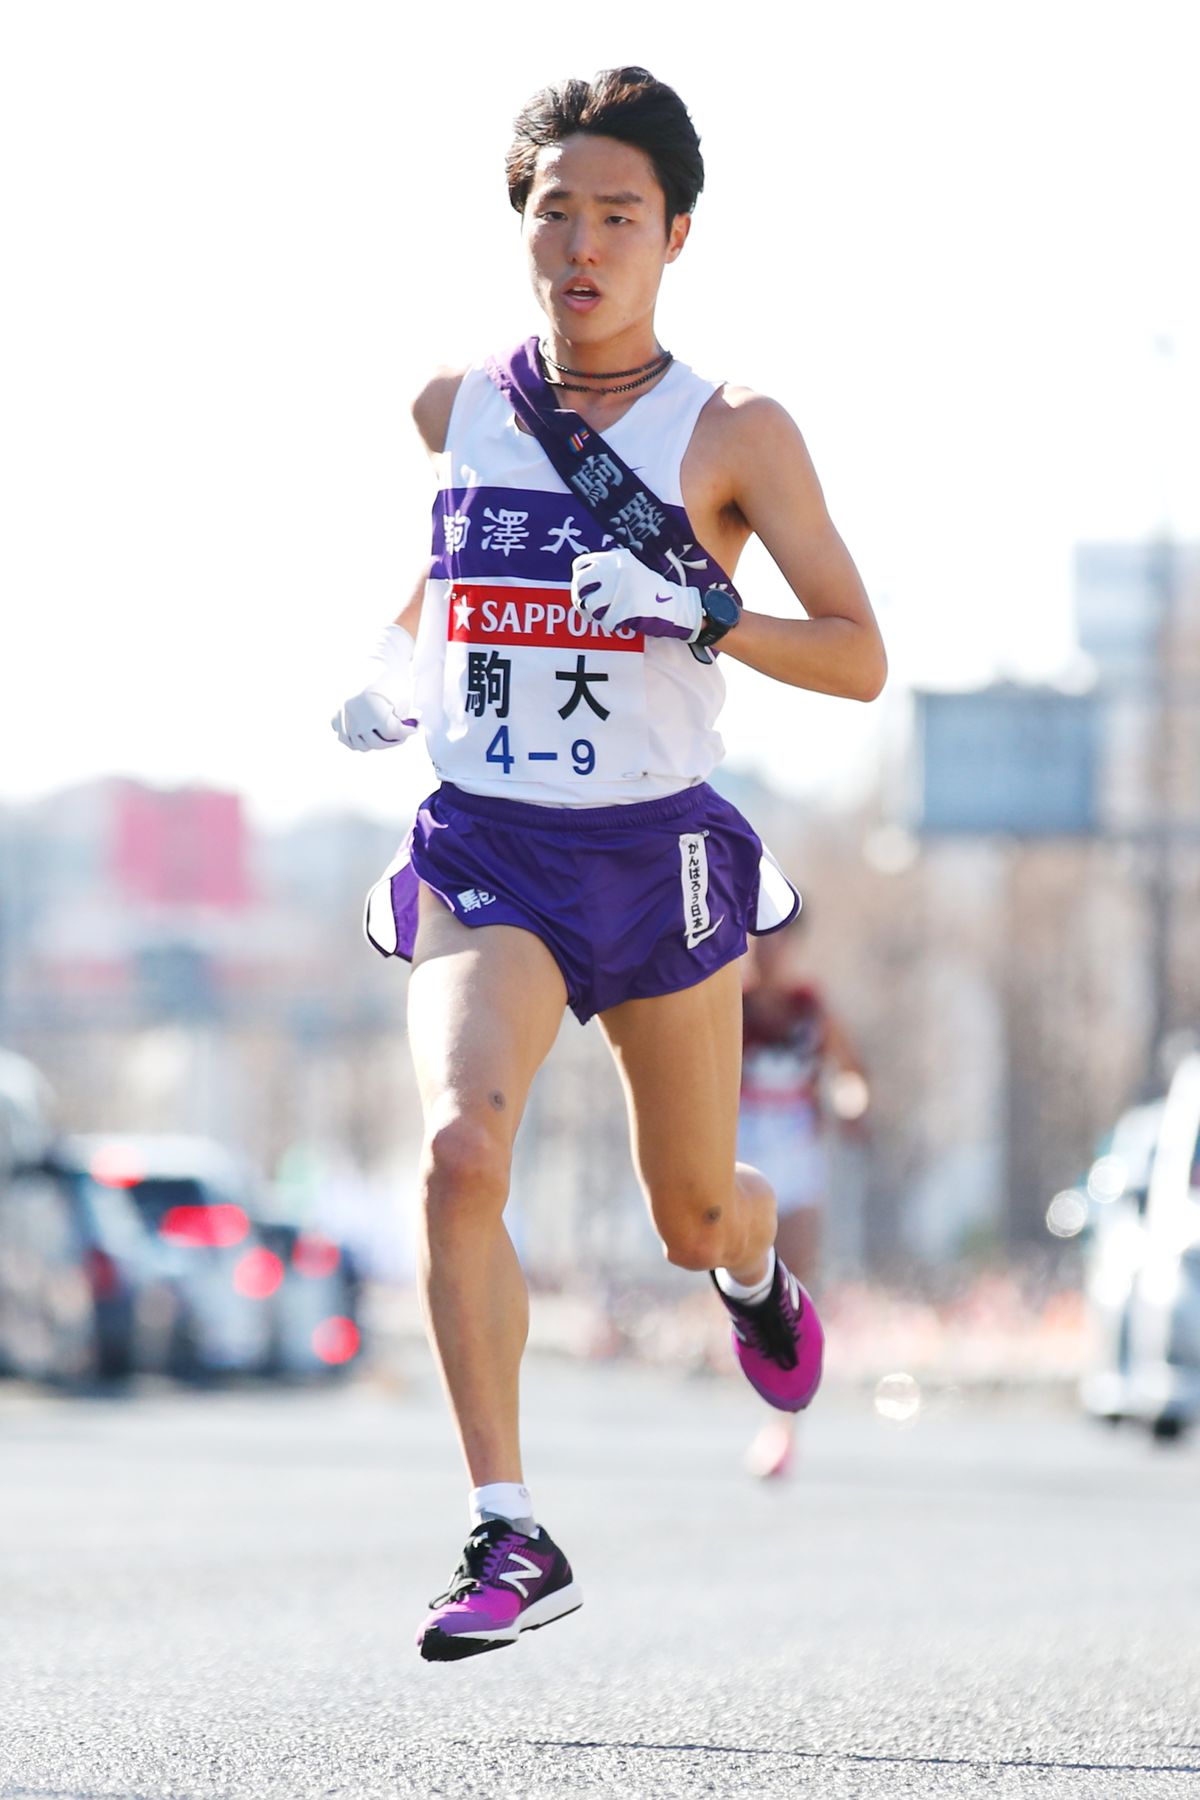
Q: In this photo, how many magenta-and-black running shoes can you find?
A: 2